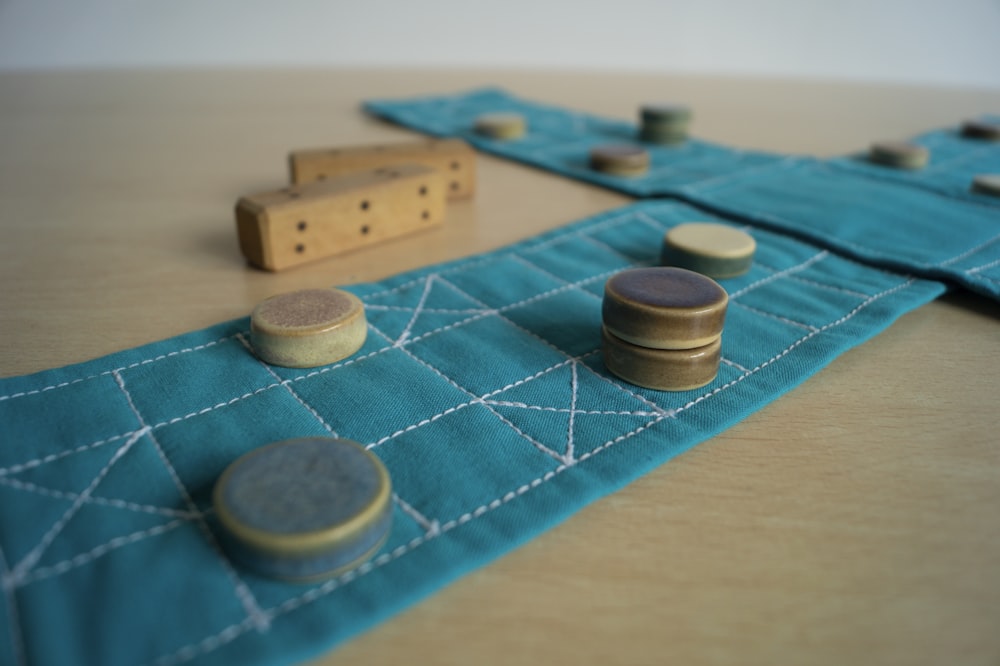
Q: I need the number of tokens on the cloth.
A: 12